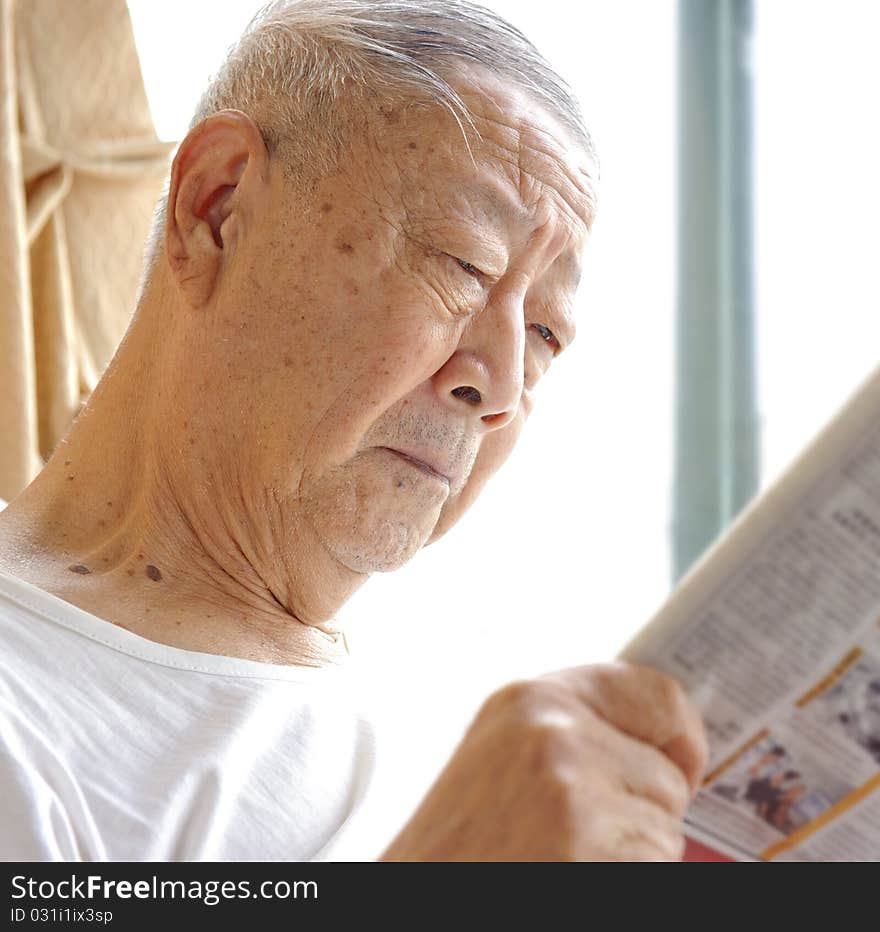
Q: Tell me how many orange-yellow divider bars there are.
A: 3